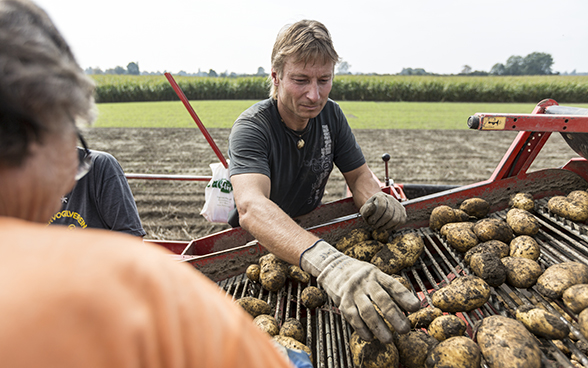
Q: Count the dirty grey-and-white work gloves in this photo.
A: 2